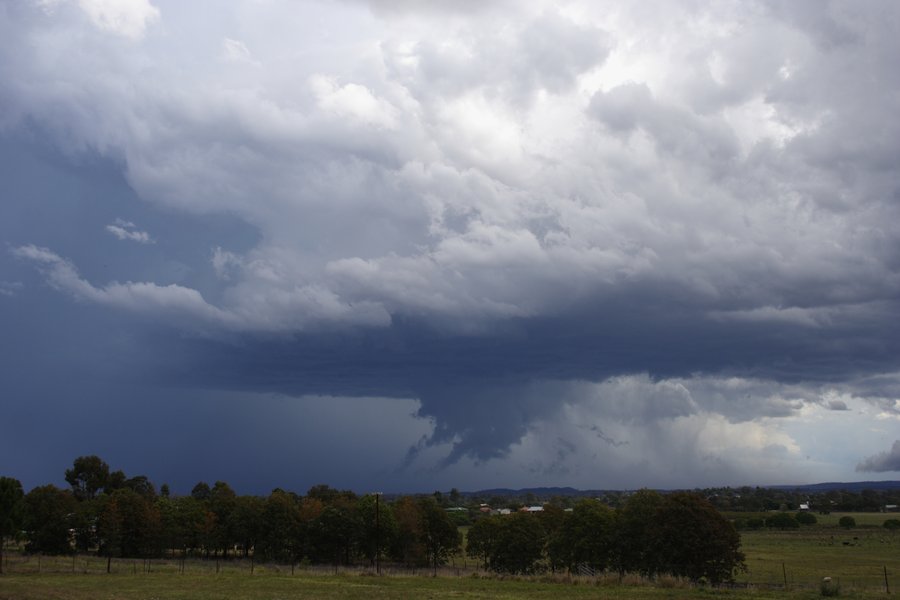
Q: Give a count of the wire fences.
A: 1